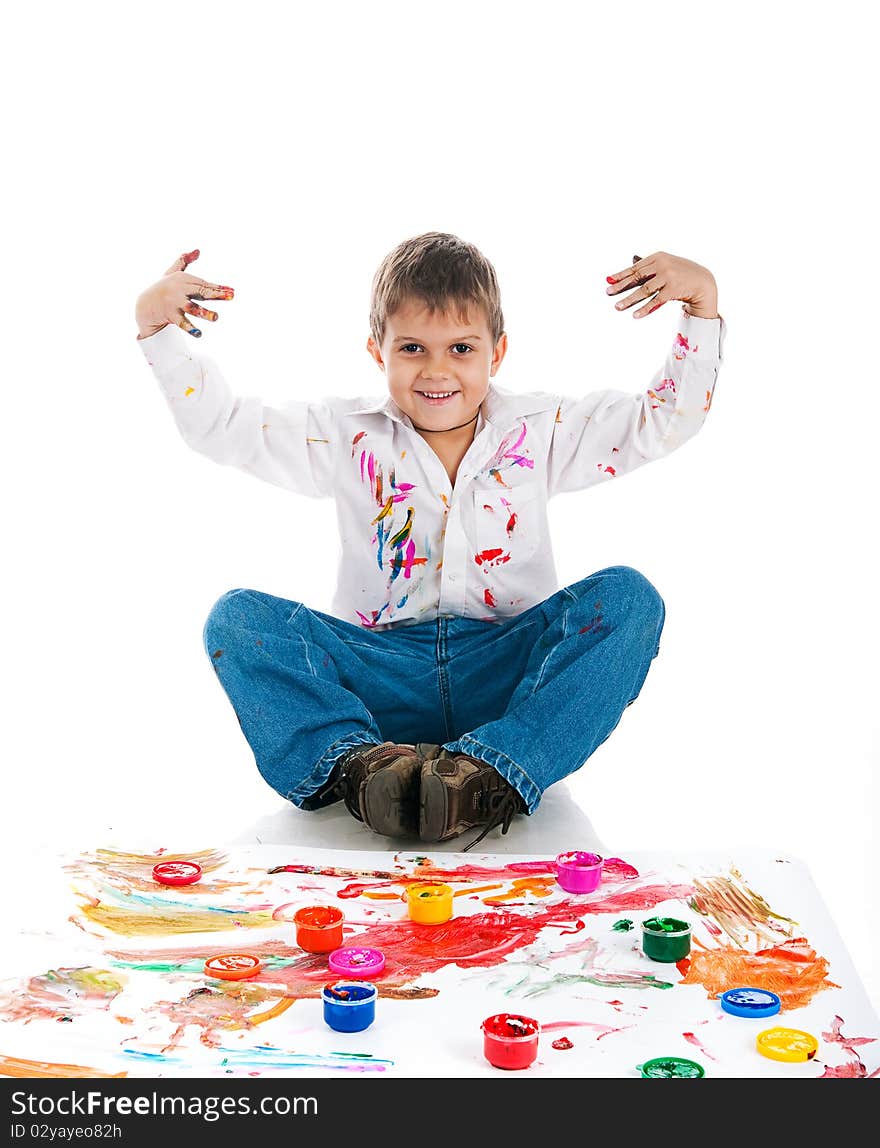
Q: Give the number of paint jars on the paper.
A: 6